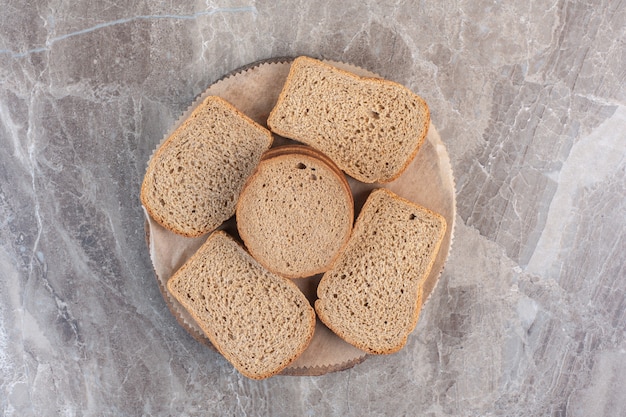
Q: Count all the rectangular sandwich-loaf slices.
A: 4